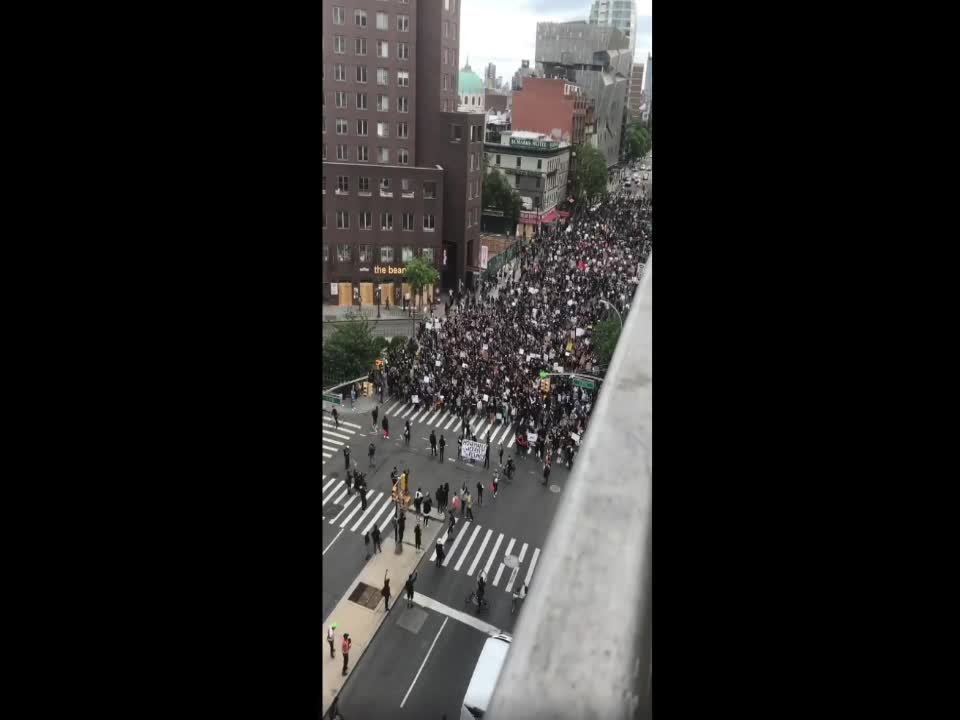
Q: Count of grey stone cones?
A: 0